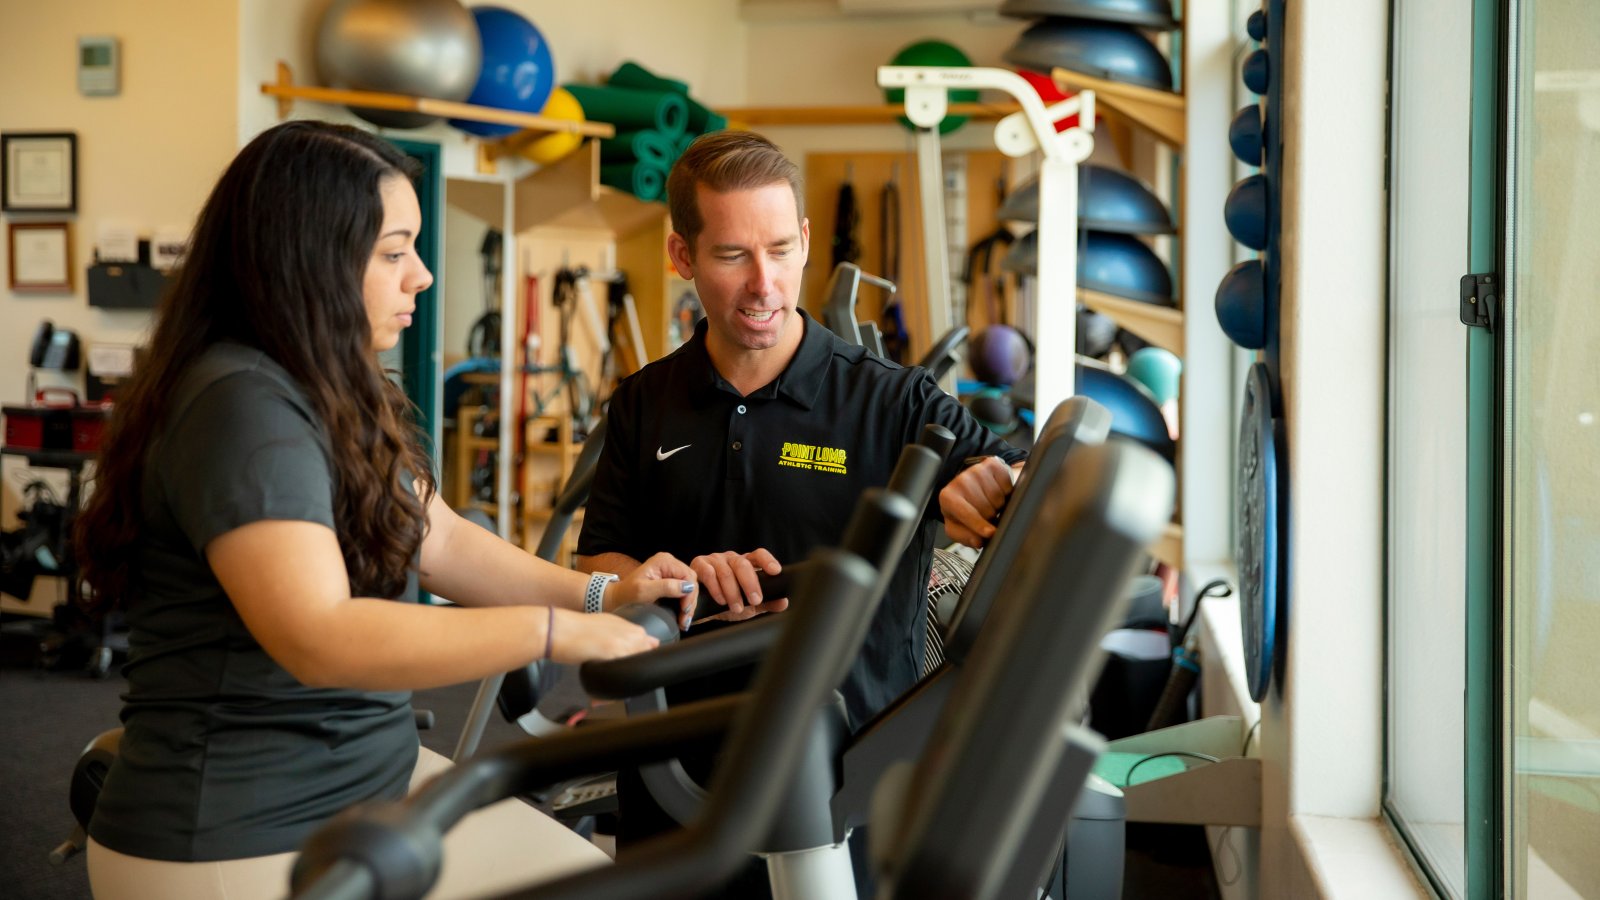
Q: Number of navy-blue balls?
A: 5